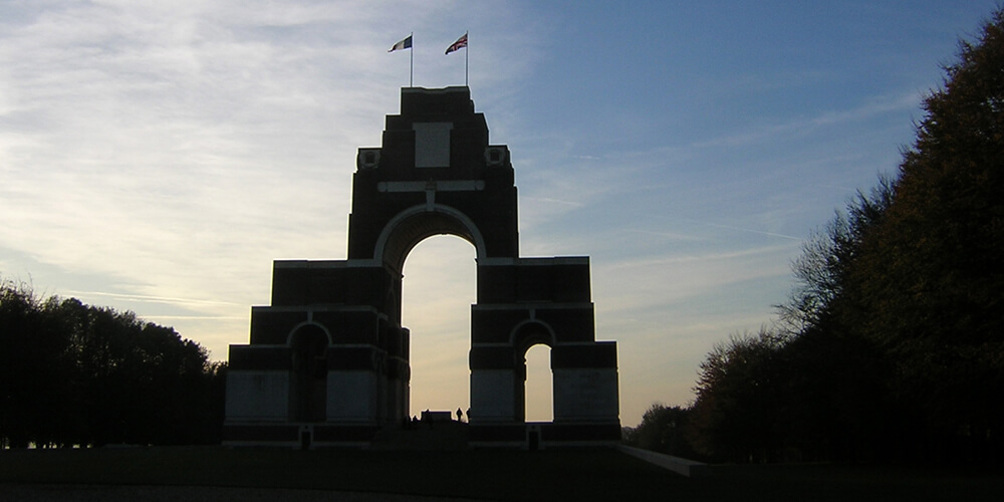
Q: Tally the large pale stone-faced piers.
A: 4